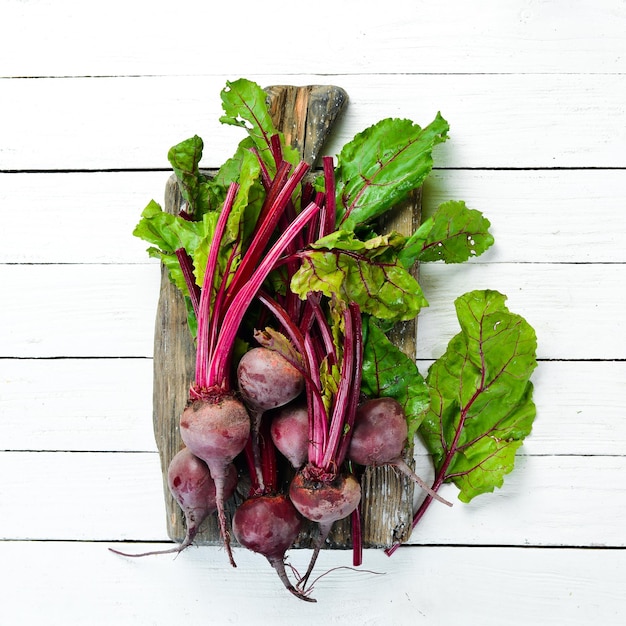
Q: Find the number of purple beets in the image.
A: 7